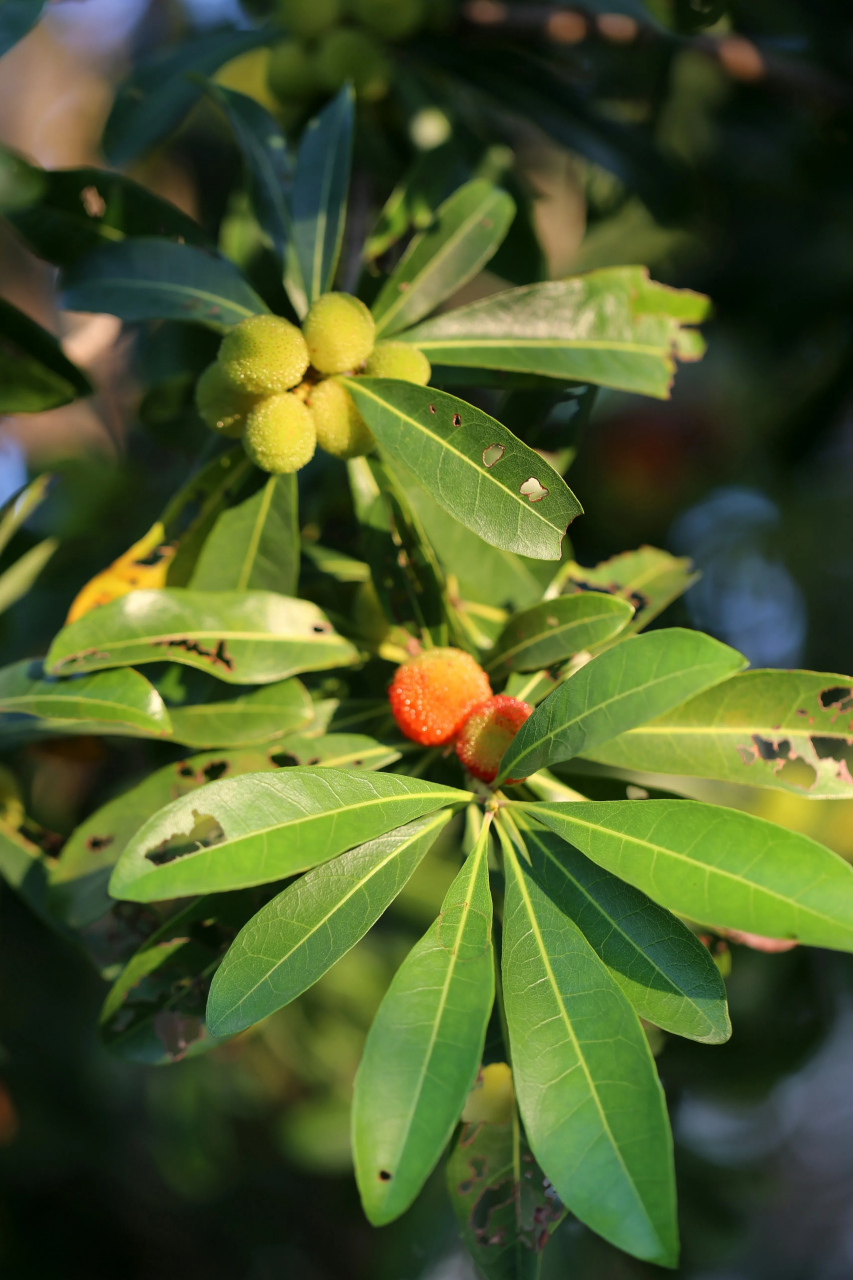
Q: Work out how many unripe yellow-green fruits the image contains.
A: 6